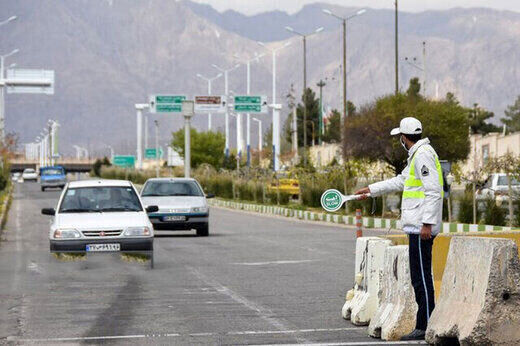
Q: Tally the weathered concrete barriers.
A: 3